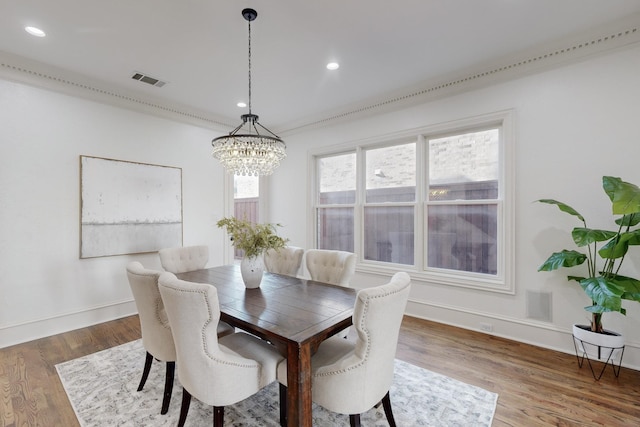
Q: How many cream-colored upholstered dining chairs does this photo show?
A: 6